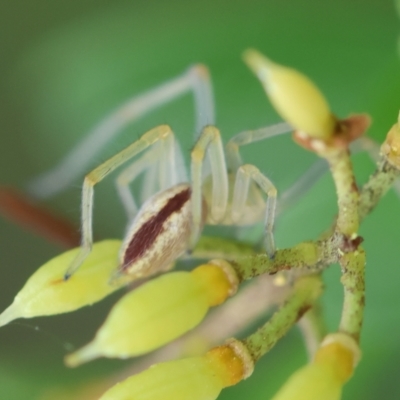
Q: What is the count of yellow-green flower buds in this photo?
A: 5